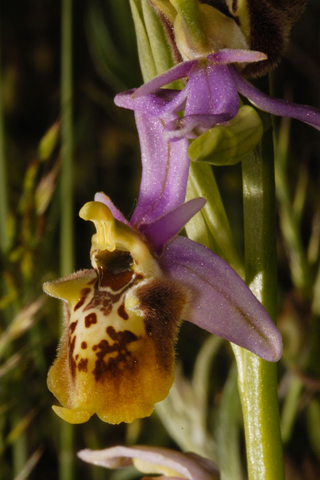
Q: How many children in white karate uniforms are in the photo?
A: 0